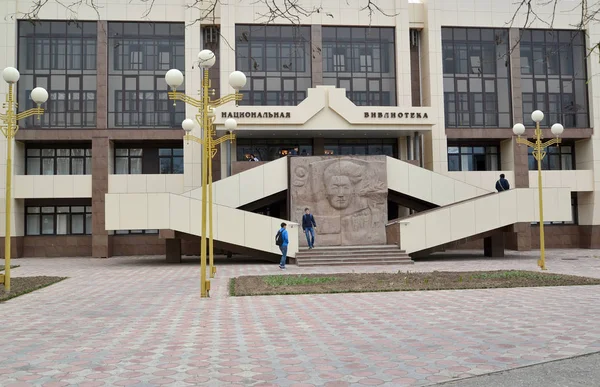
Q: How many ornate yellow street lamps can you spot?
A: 4